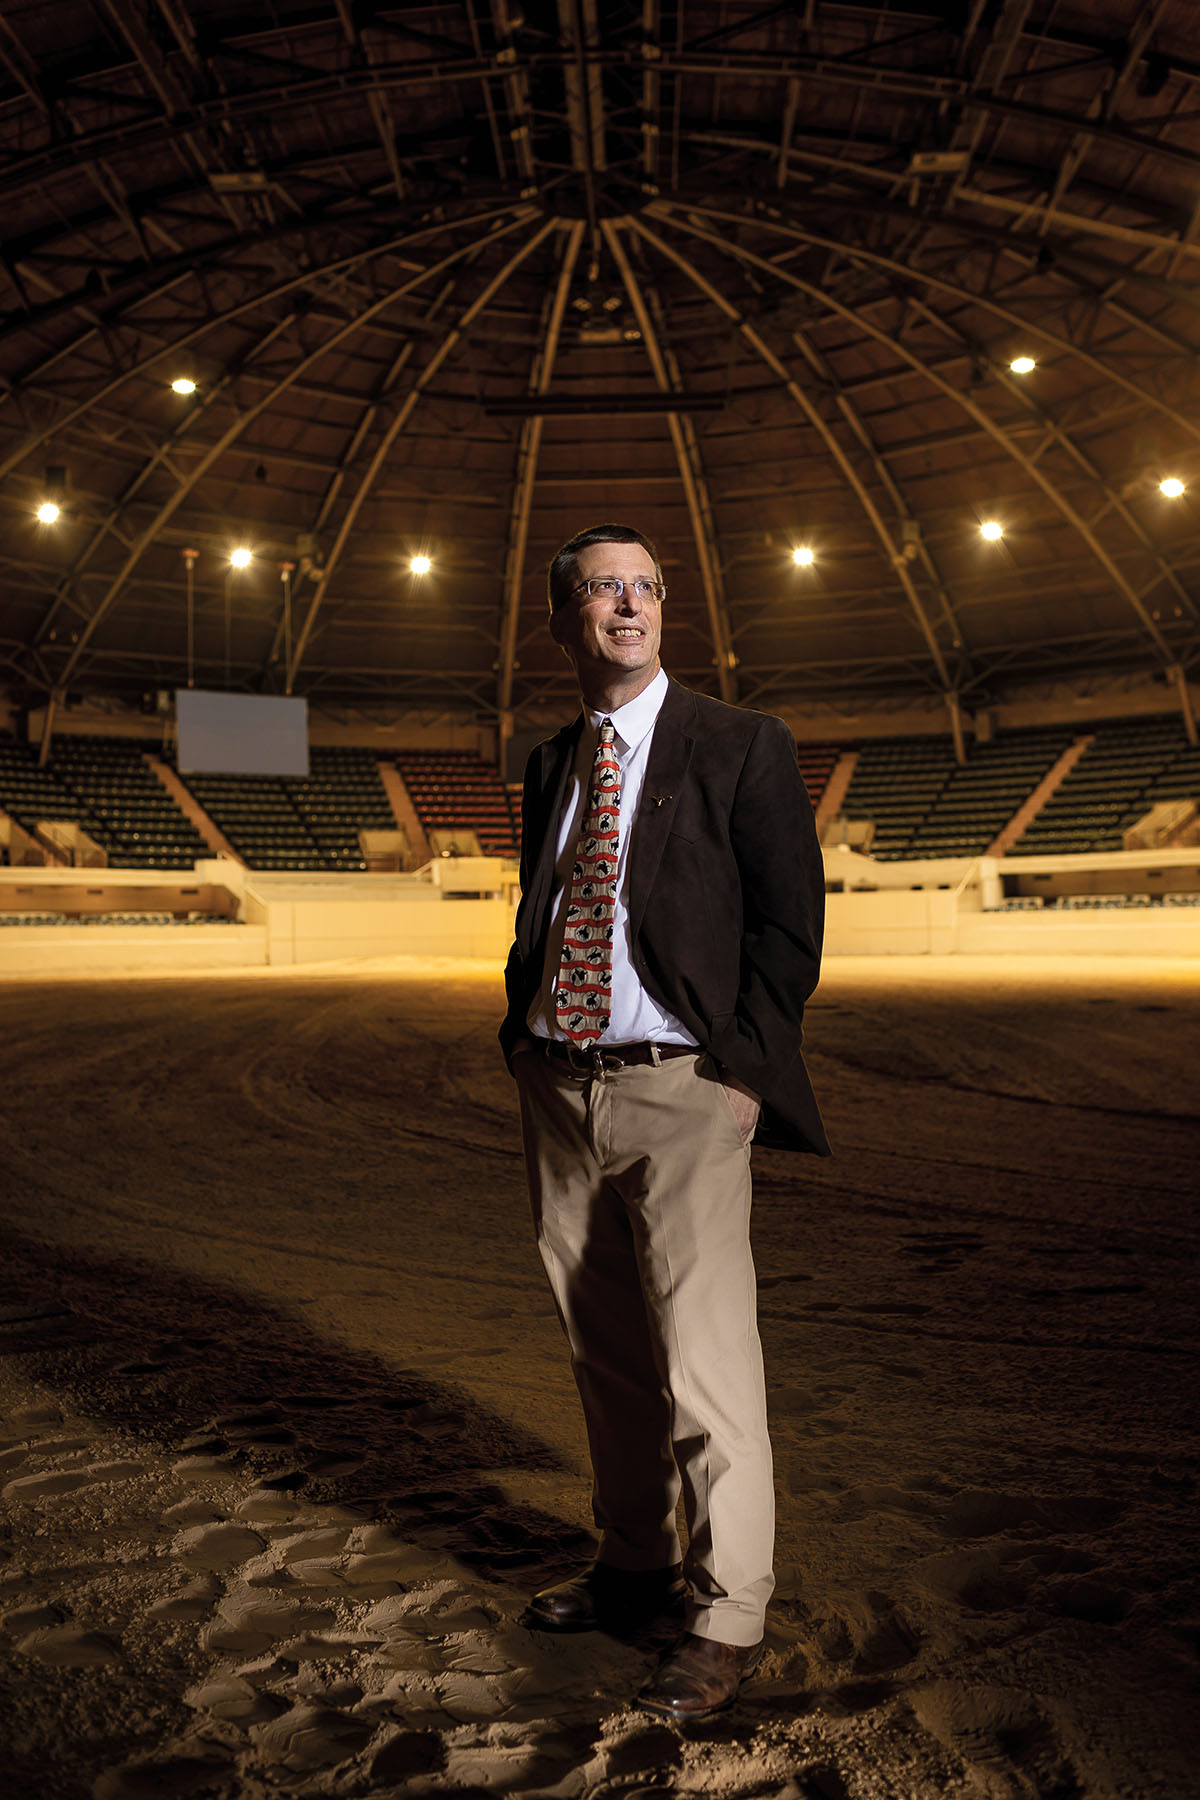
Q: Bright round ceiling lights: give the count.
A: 8